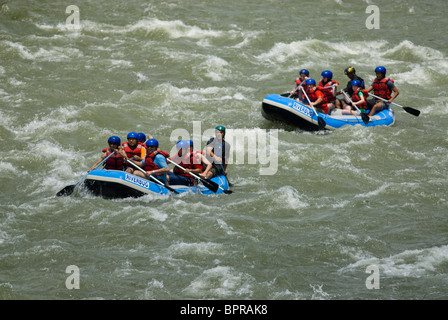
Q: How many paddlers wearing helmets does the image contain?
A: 13